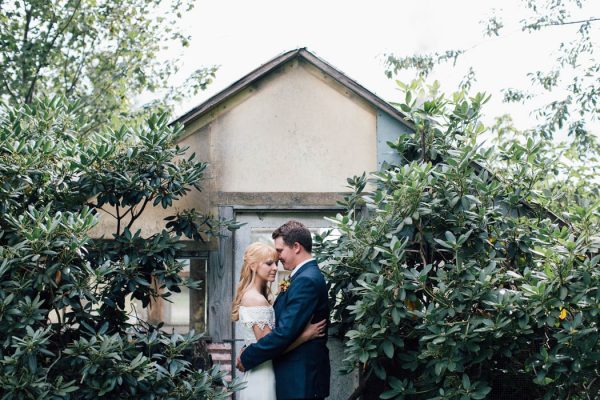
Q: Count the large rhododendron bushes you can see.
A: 2